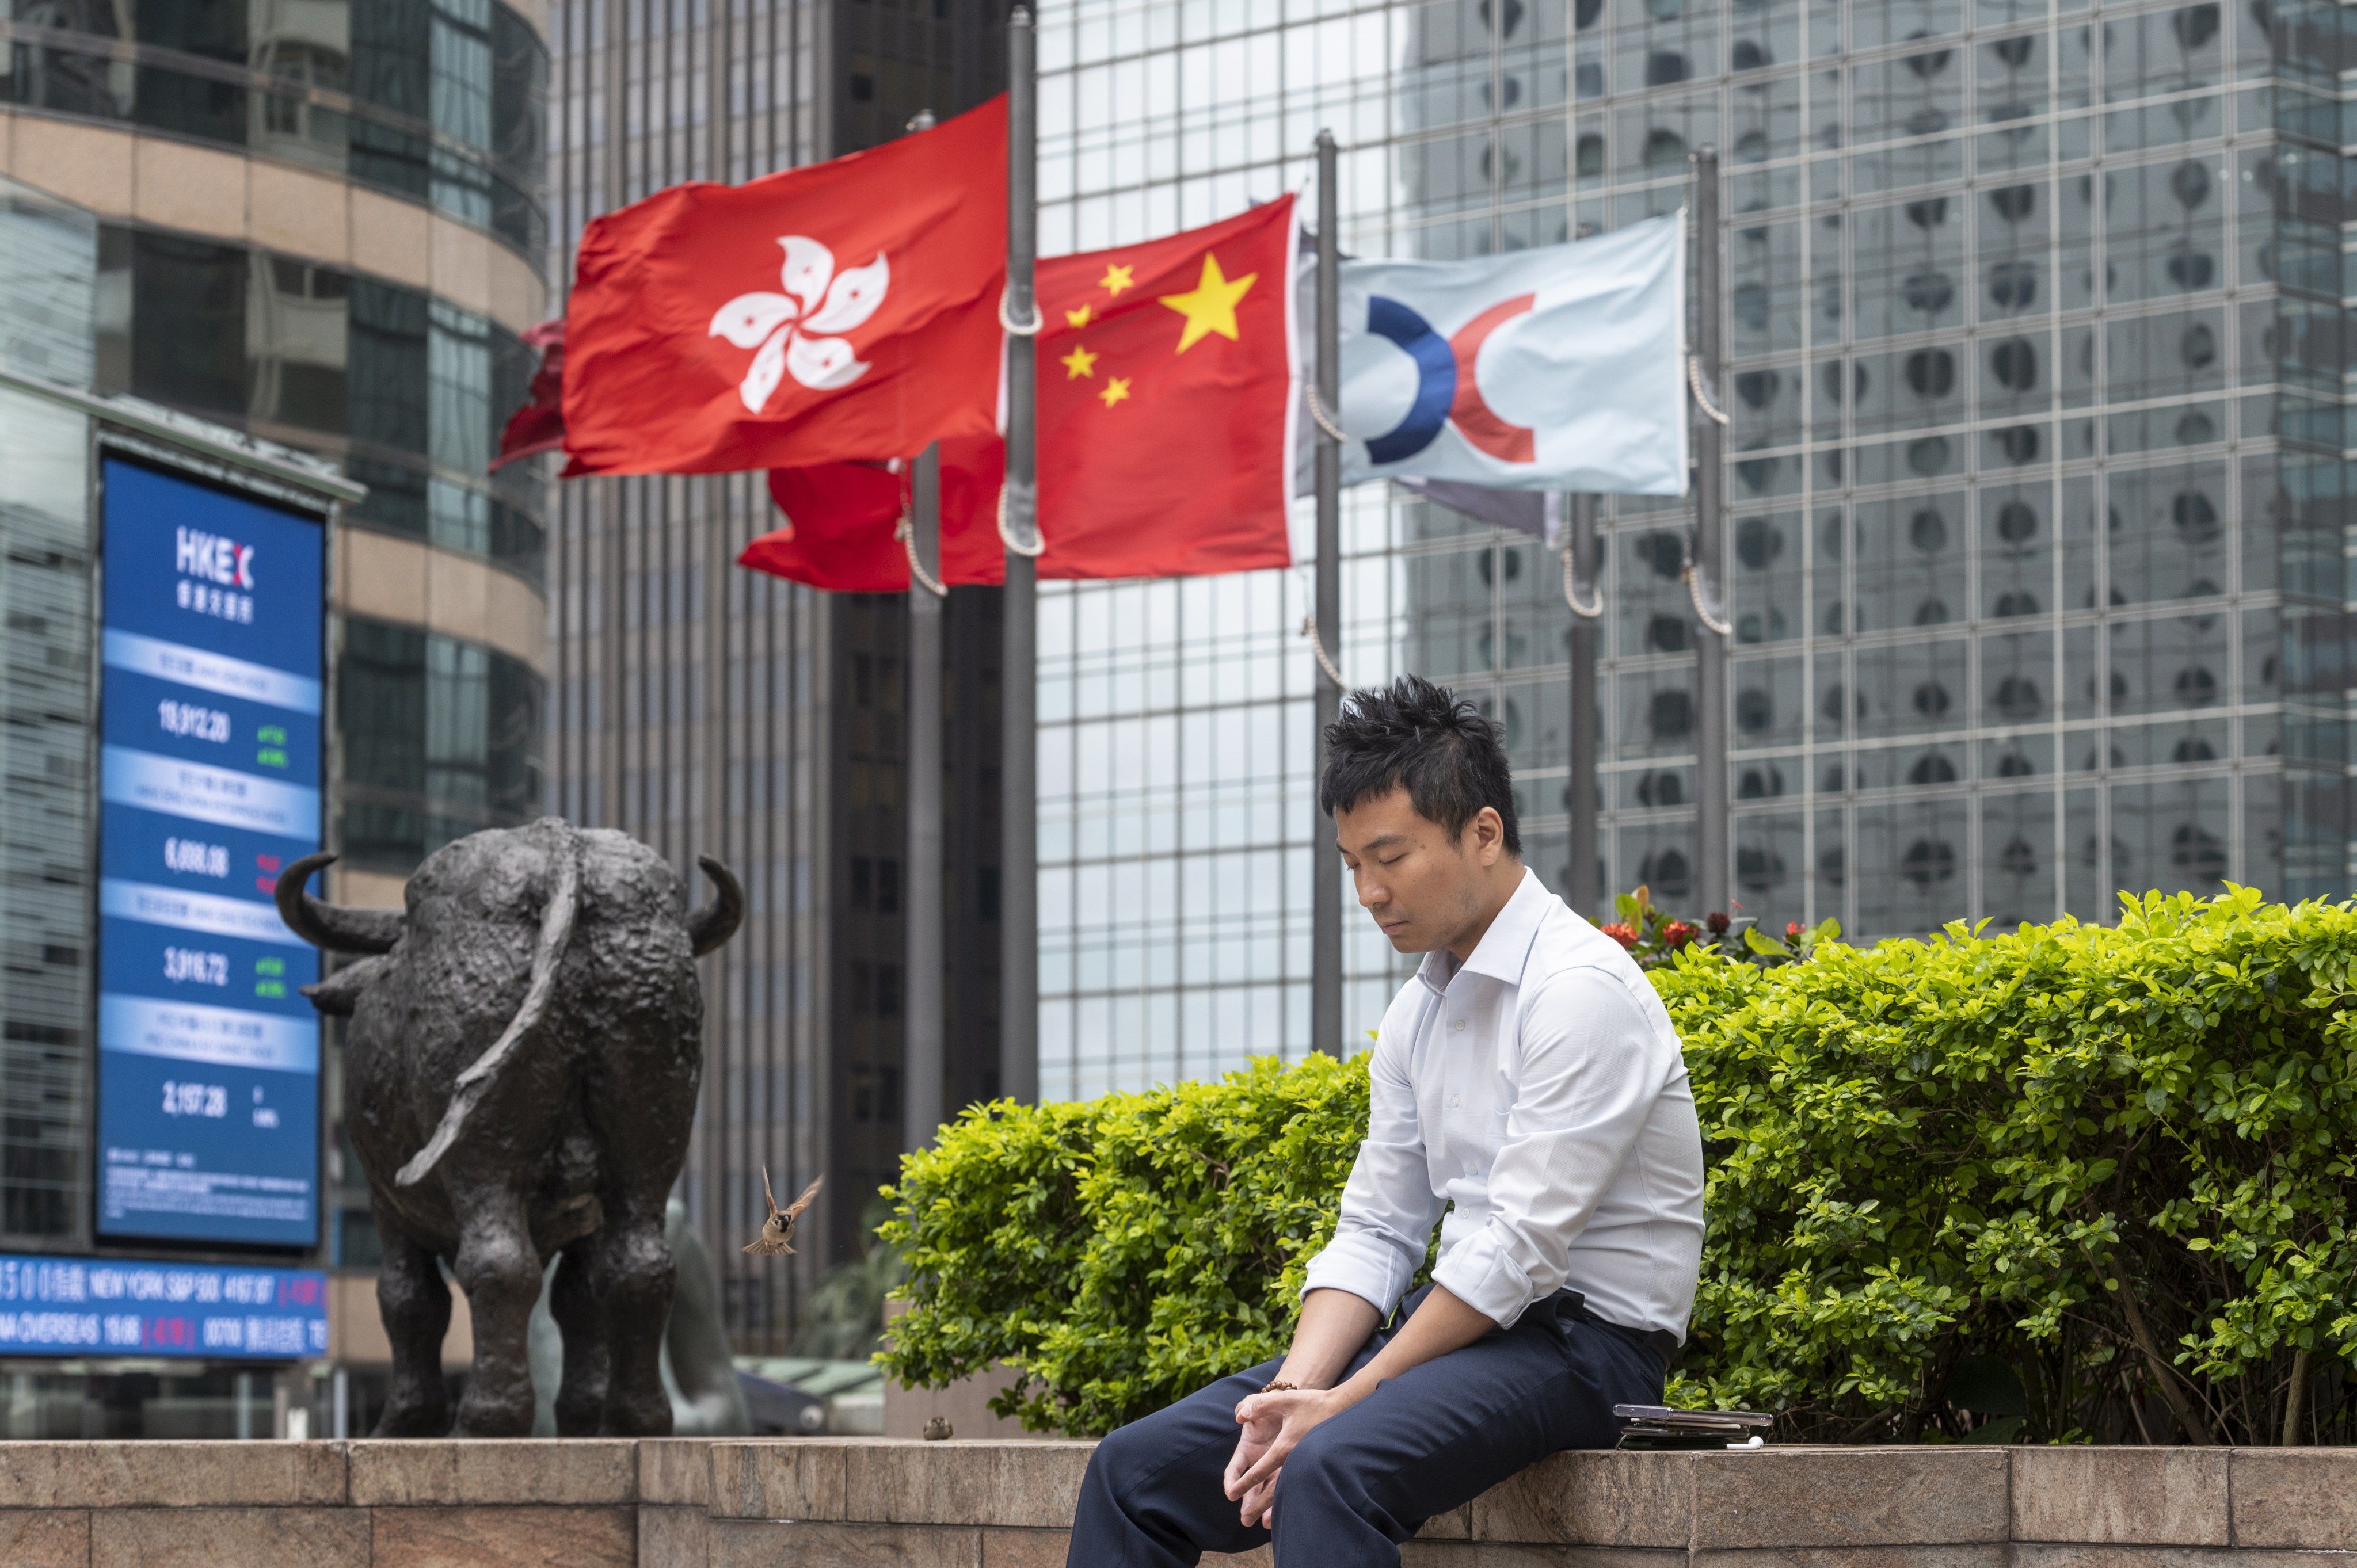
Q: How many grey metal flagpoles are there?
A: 5